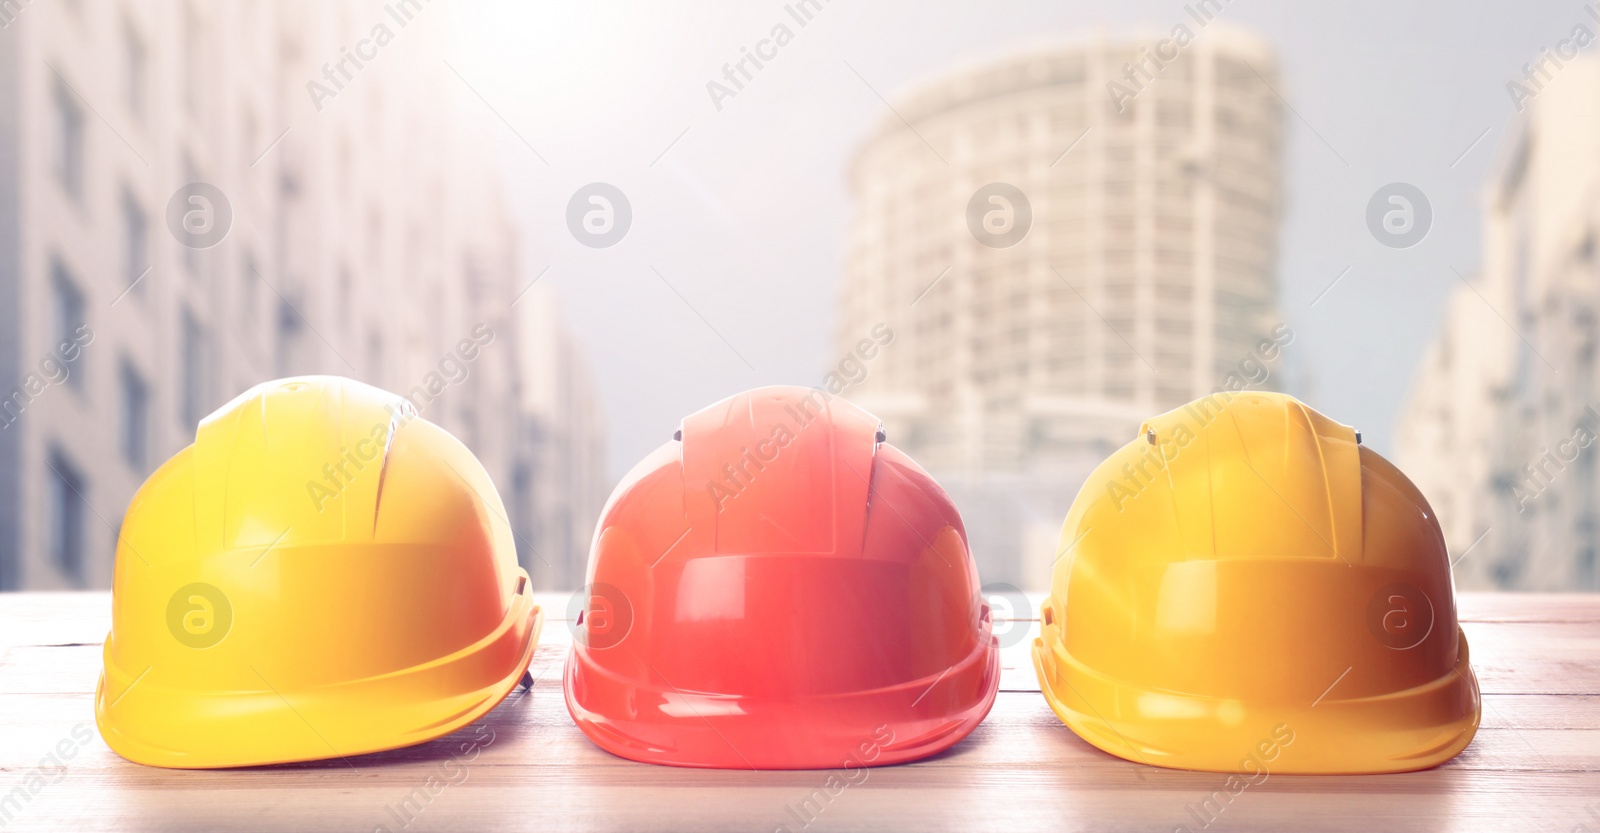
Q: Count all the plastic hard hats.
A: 3